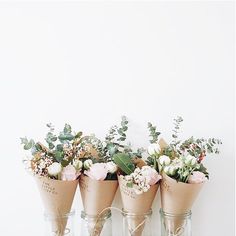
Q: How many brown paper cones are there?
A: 4